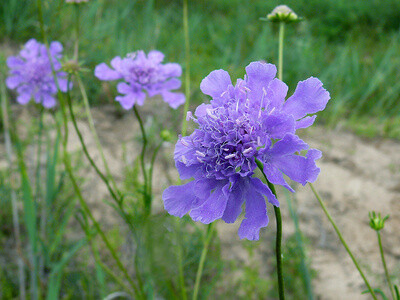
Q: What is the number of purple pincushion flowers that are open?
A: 3